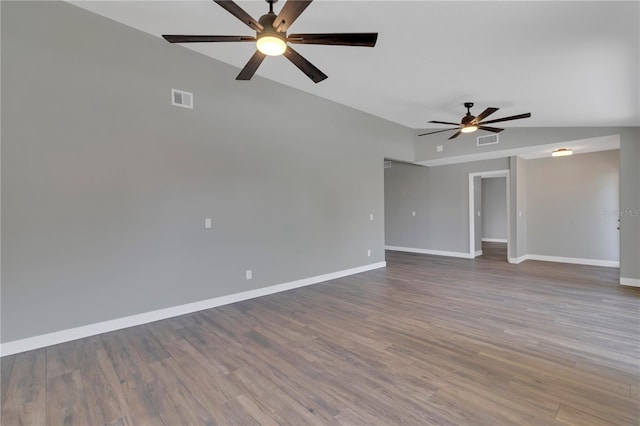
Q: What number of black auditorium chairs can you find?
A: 0